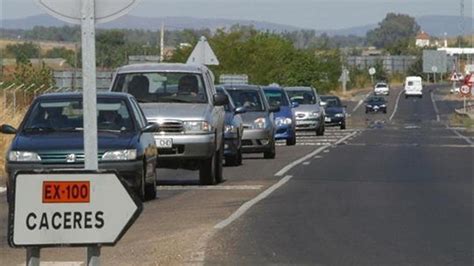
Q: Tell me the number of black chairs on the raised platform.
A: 0